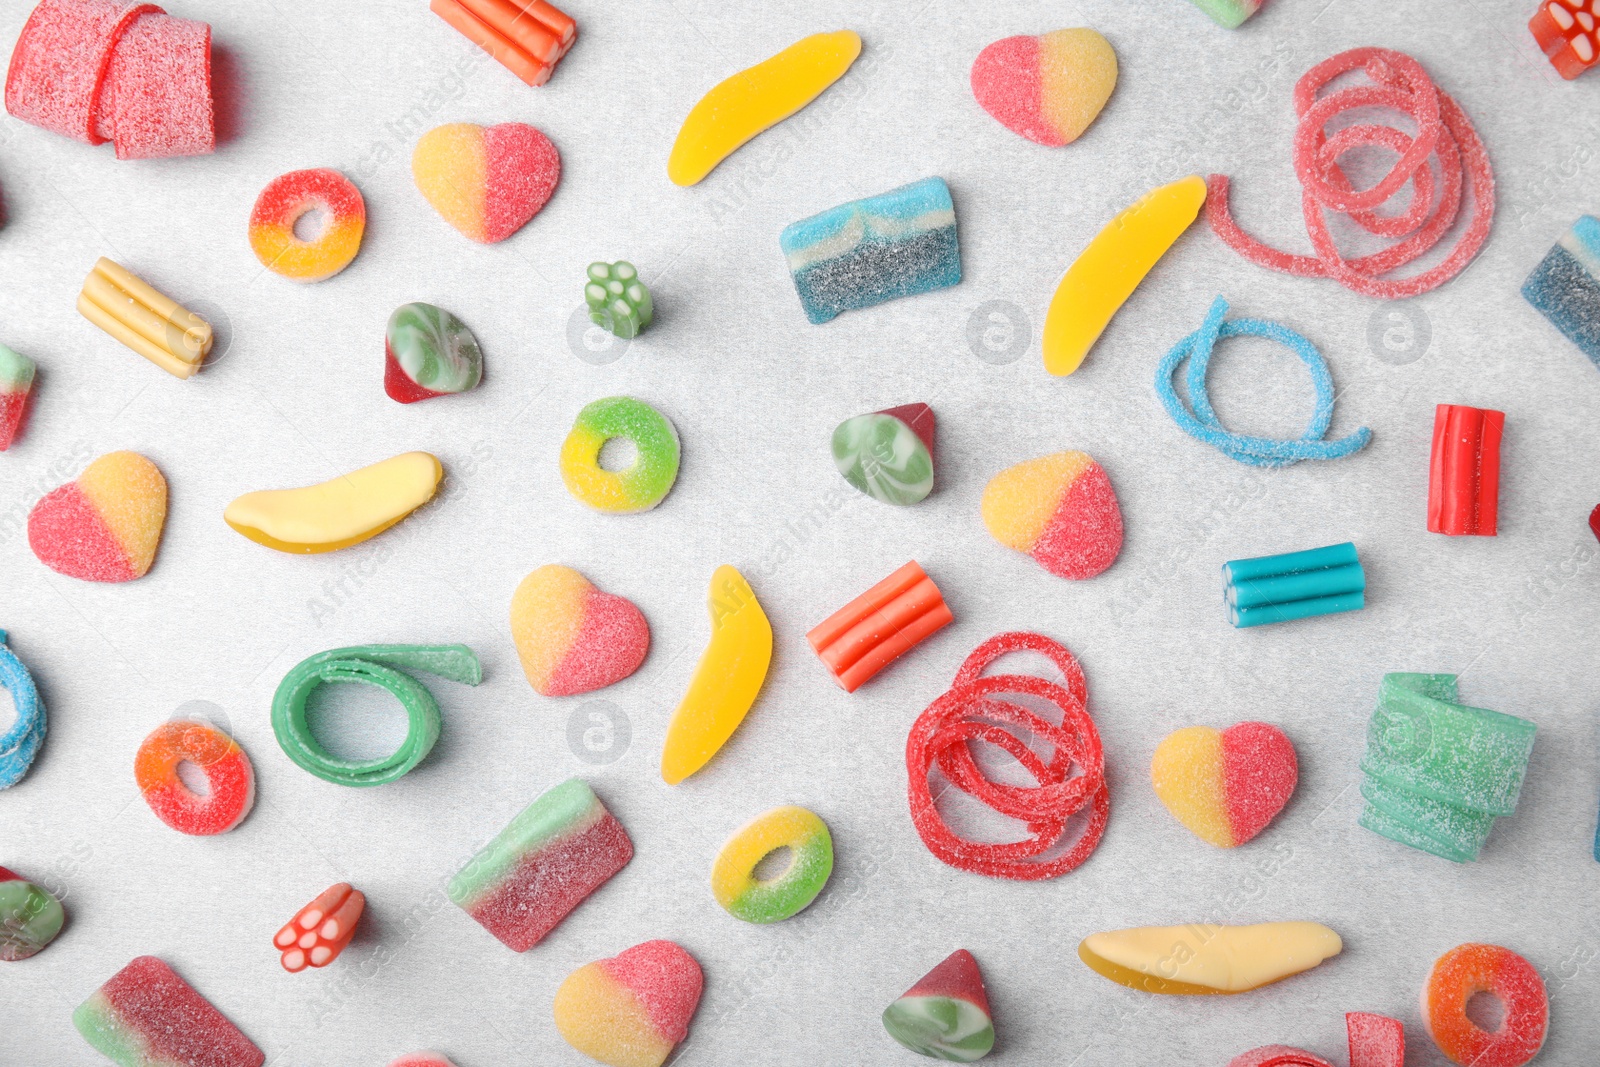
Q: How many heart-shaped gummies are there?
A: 7